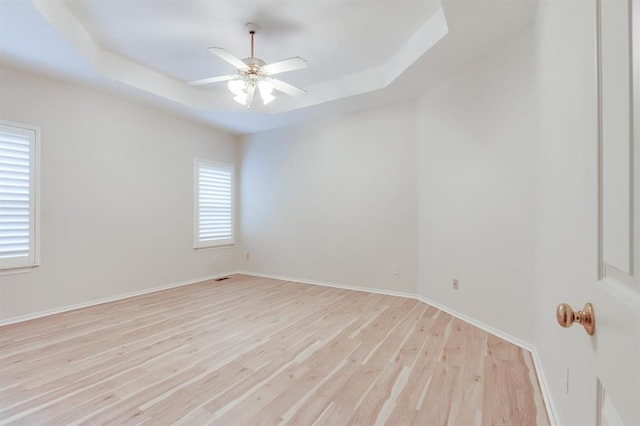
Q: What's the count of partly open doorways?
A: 1